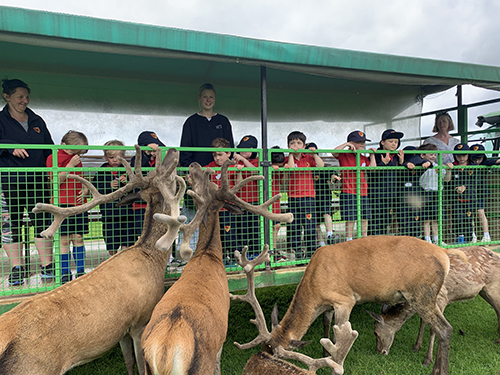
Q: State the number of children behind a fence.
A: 14